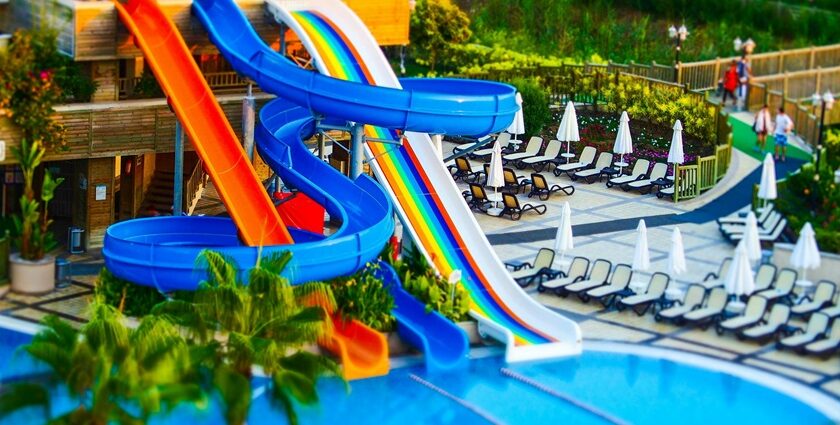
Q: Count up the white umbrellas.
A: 12